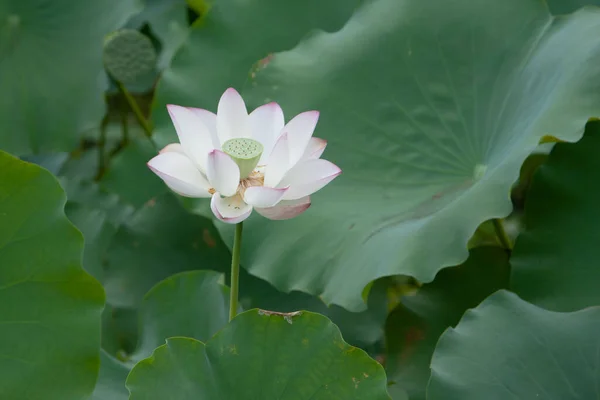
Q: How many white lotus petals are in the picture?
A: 14